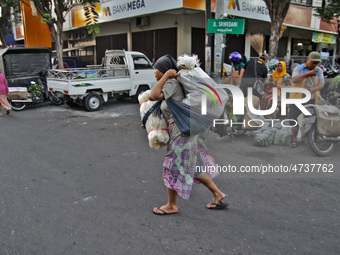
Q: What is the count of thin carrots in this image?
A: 0